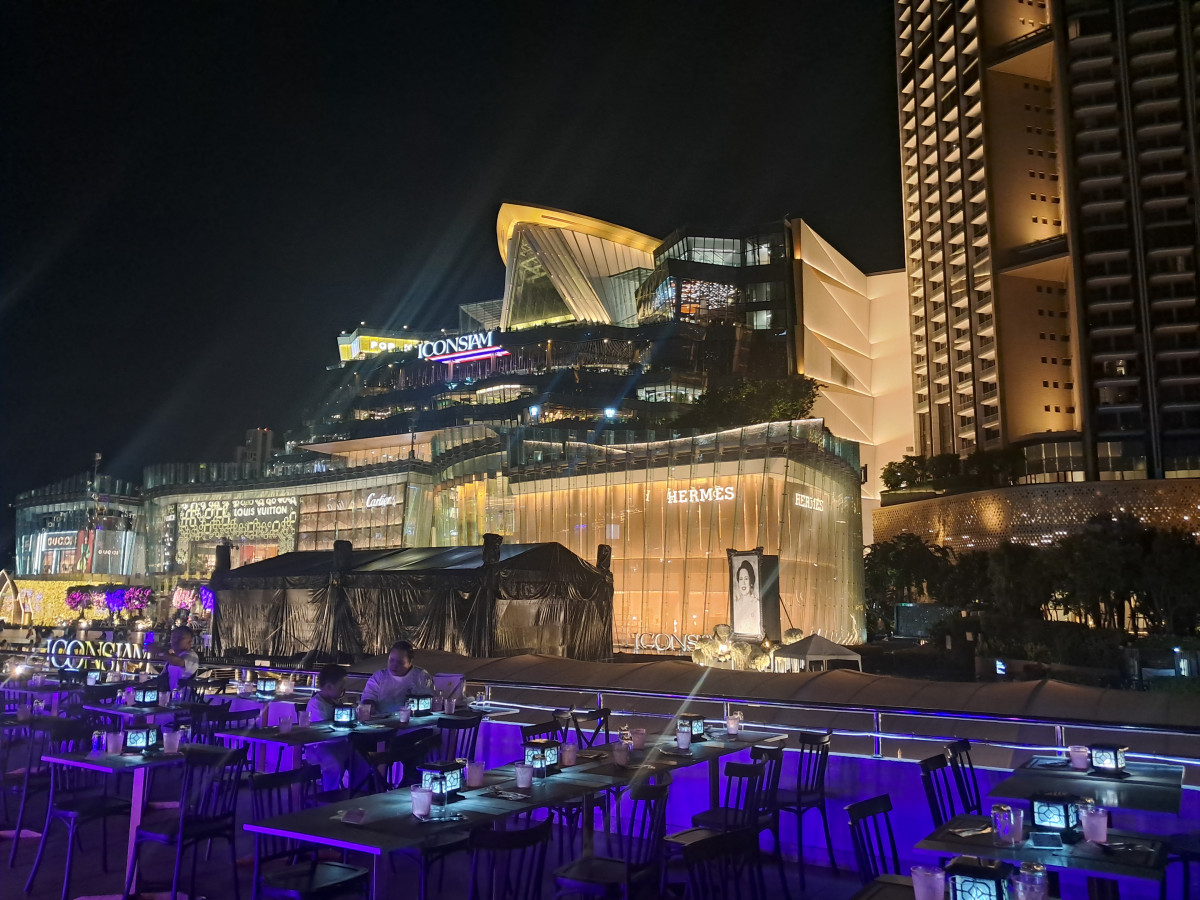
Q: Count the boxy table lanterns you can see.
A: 12